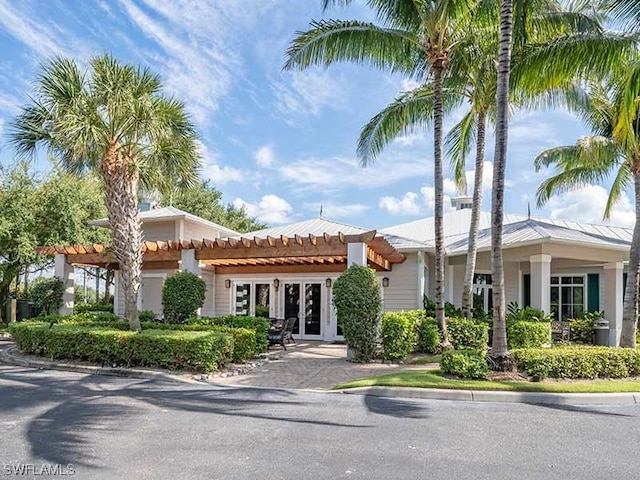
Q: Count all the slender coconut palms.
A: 4